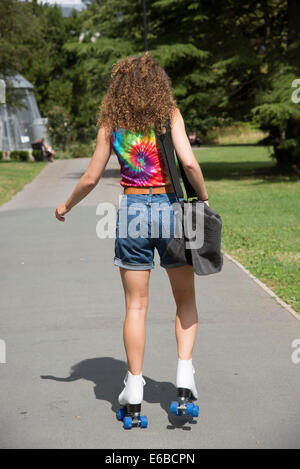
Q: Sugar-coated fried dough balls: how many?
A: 0